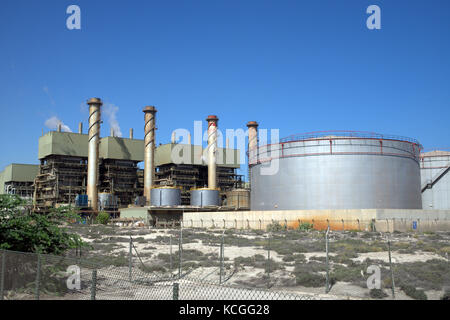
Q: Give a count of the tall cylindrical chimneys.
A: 4